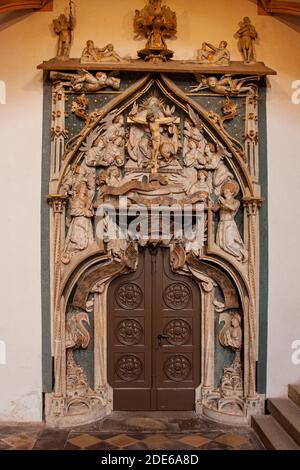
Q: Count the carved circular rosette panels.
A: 6